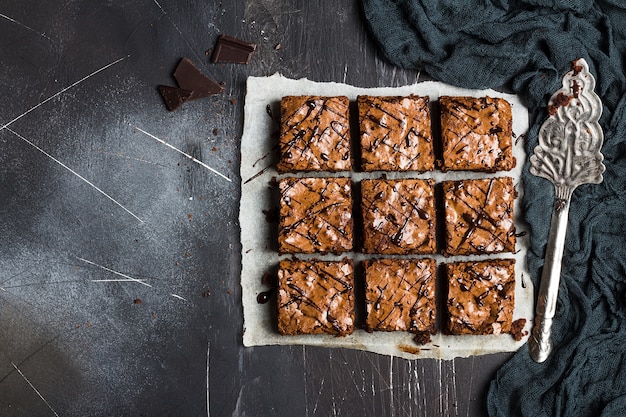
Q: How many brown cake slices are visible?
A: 9